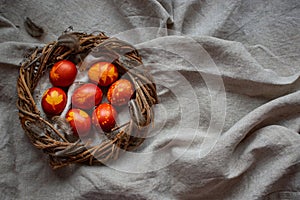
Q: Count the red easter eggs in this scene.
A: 7